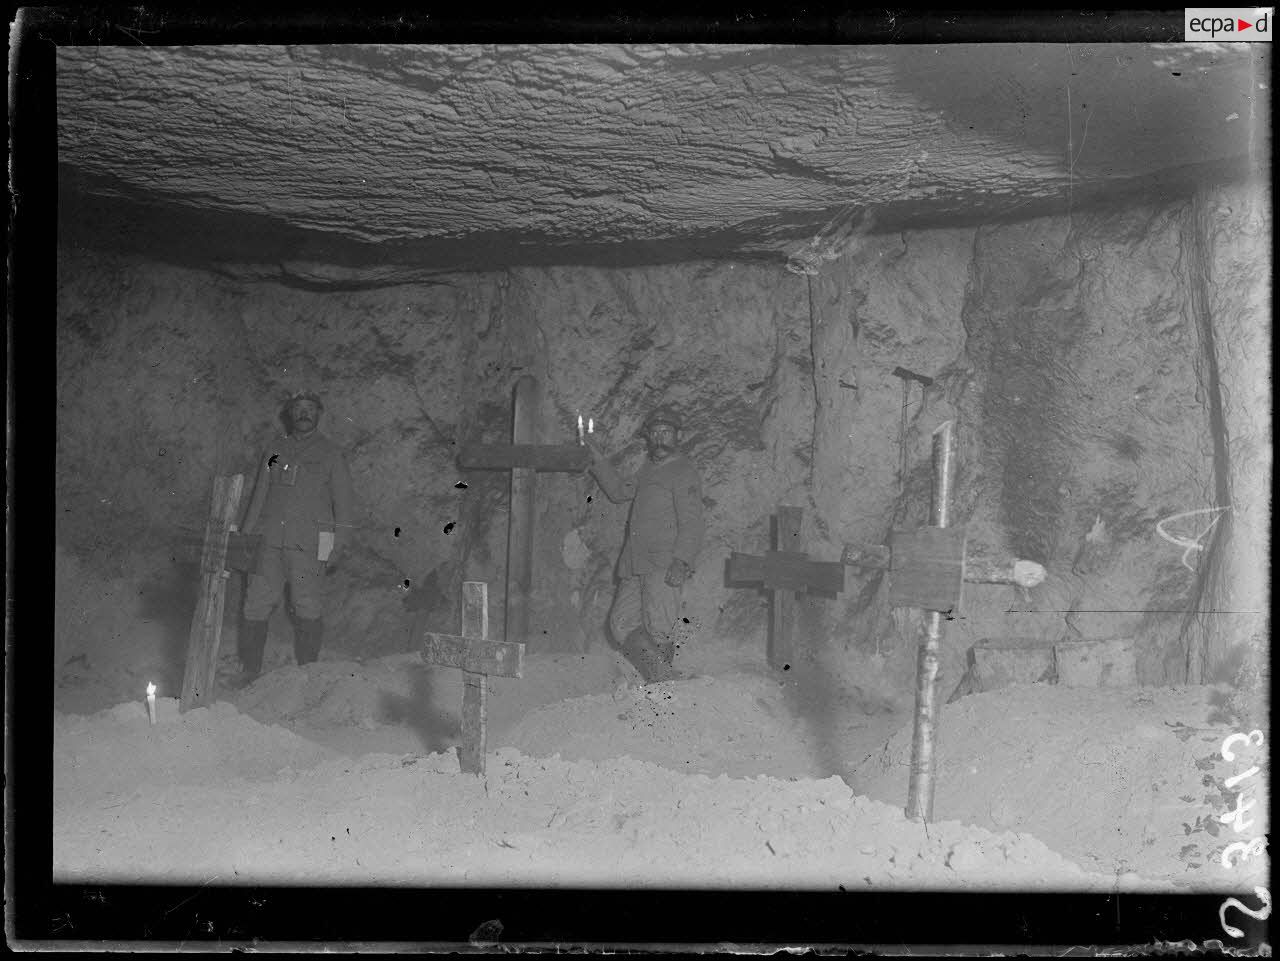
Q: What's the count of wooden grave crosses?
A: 5